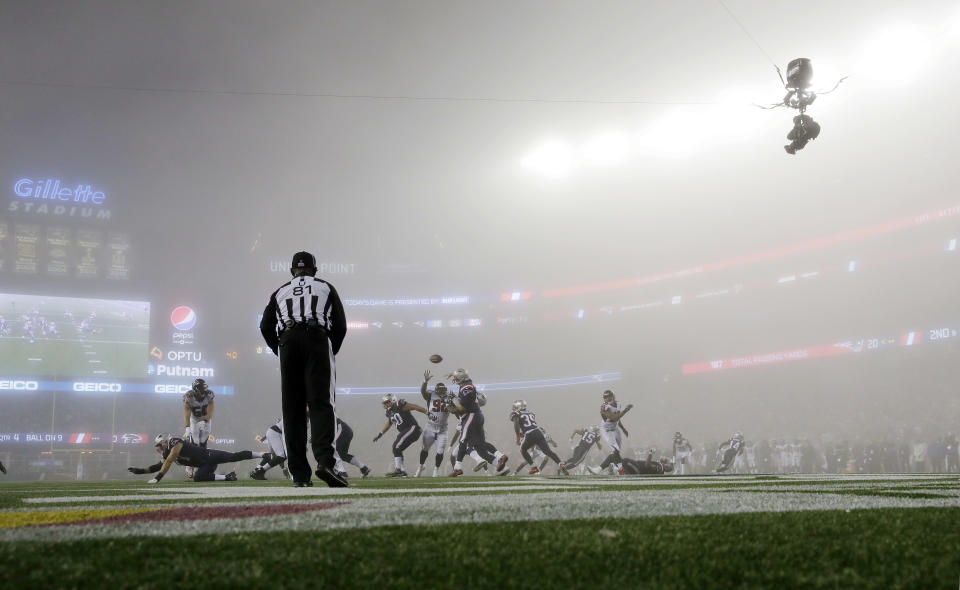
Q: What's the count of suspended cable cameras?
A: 1